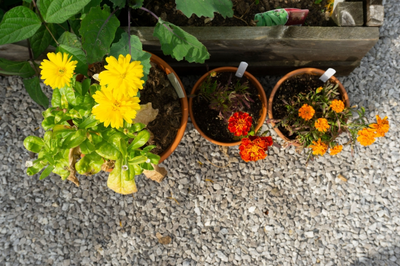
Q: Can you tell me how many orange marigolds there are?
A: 7